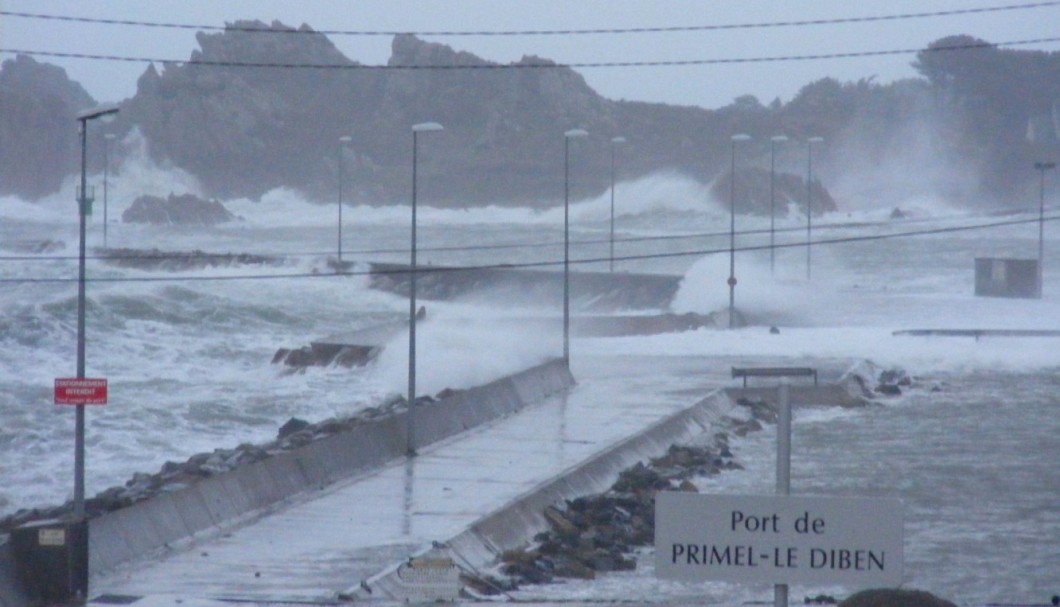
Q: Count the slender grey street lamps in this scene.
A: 10